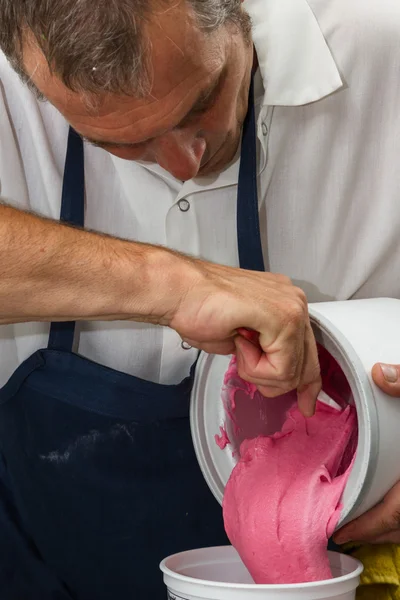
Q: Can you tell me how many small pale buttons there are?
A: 3